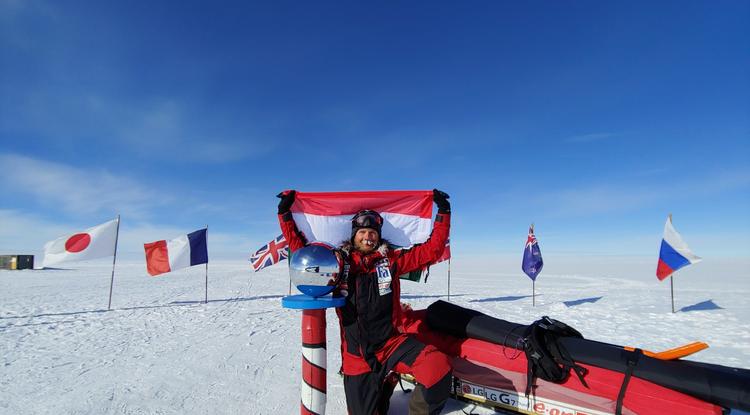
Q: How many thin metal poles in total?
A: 6